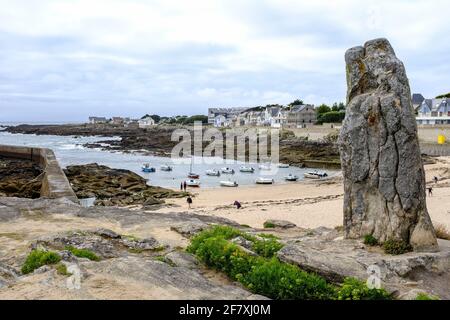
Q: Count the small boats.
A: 13